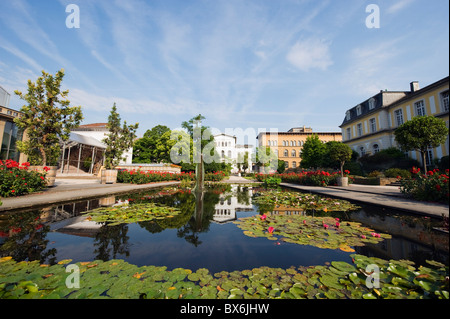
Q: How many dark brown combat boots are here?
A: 0